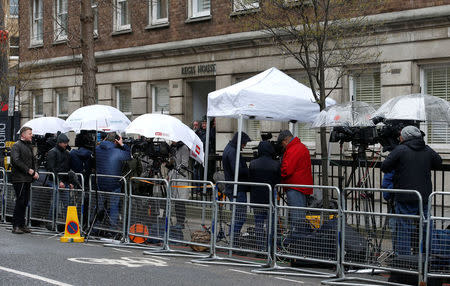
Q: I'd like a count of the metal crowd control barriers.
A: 11